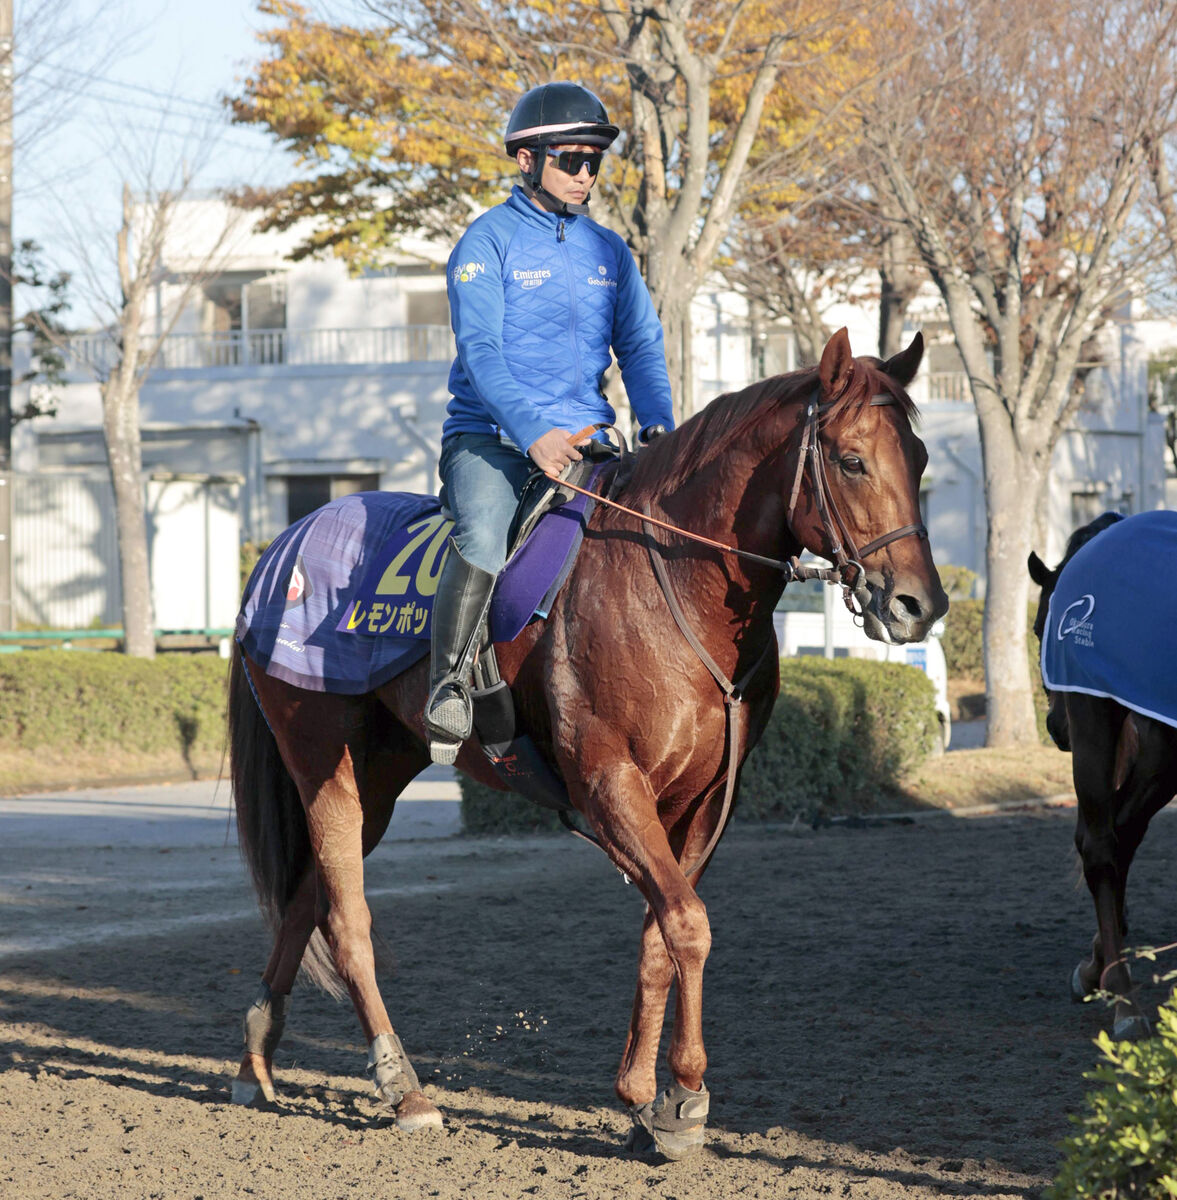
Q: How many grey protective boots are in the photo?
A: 4